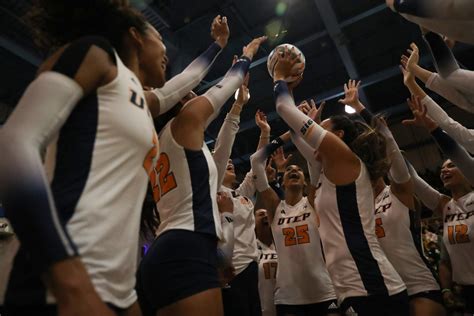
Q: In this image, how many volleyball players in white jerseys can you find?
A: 8